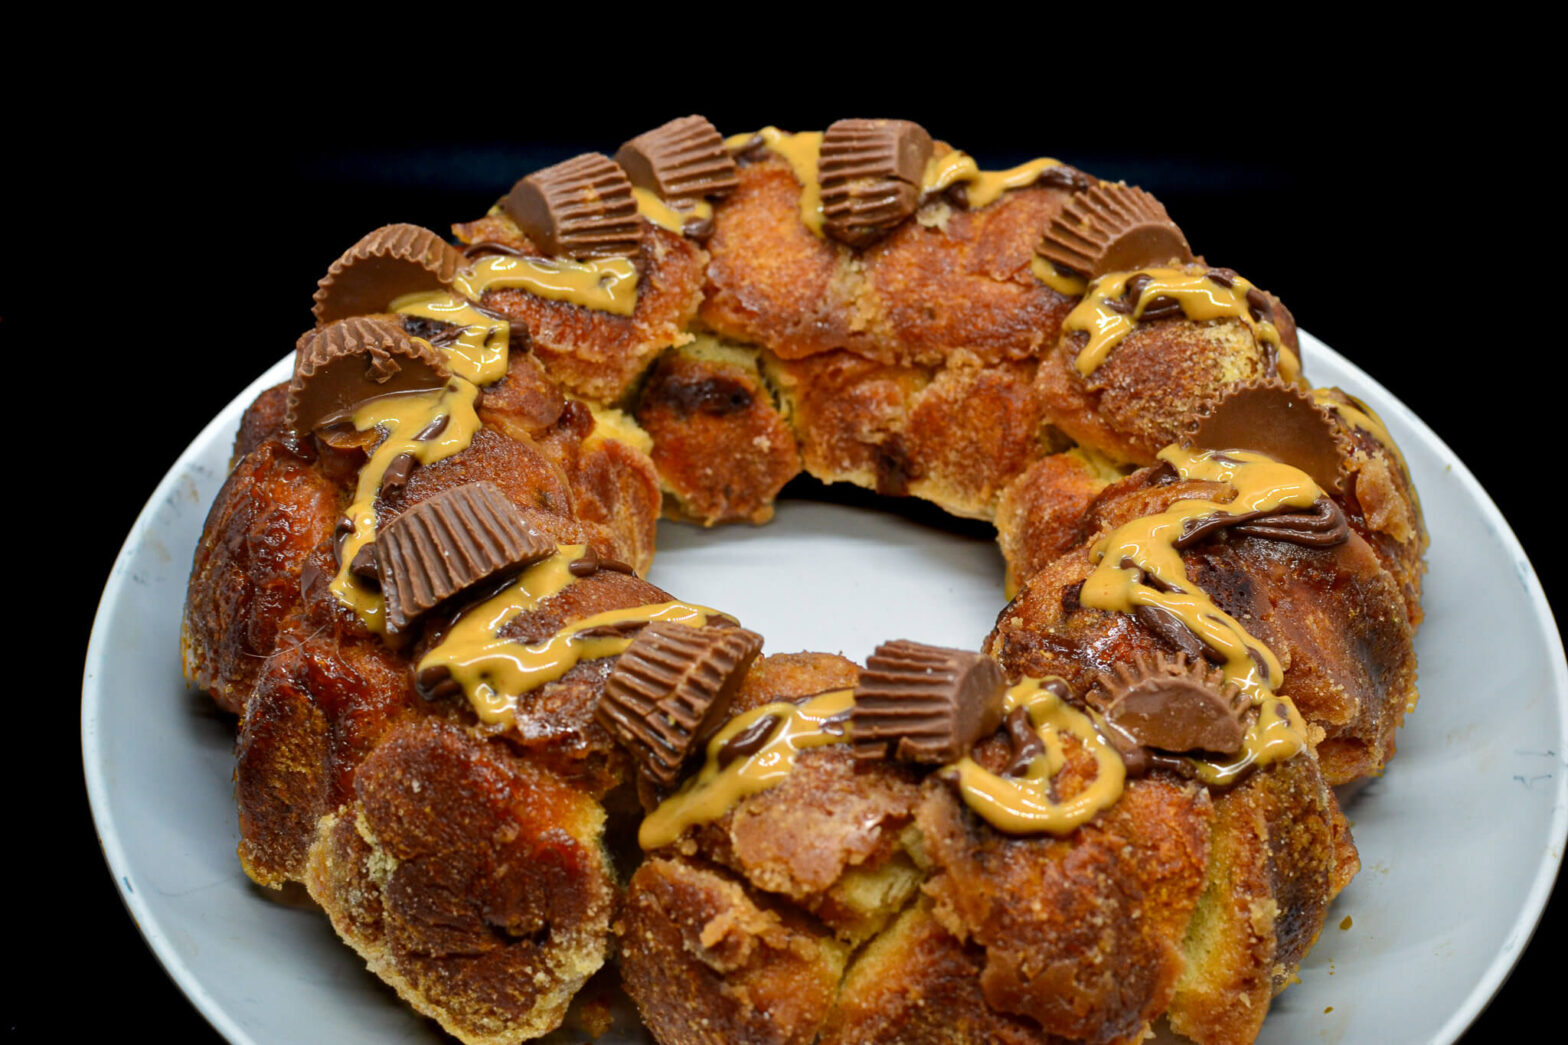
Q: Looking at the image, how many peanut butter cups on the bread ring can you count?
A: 11